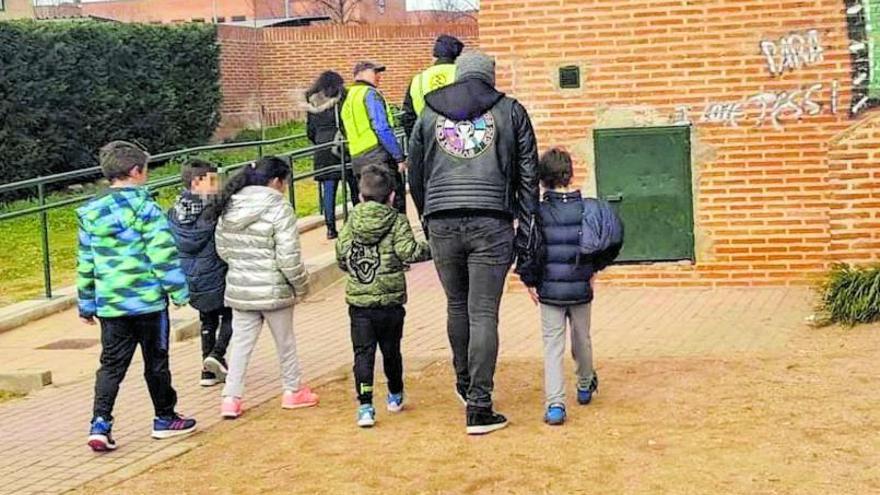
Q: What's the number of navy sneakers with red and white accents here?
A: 2